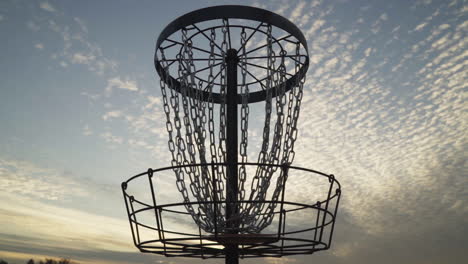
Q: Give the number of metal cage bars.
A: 12